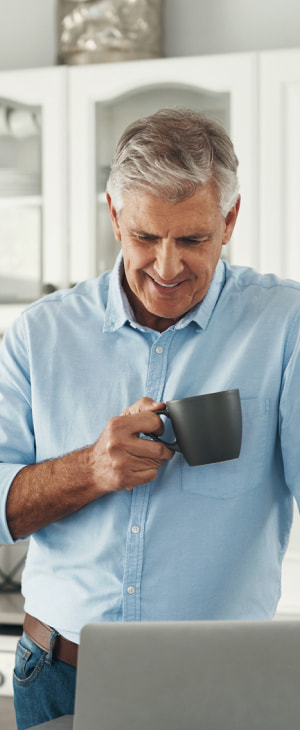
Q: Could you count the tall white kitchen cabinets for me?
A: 3